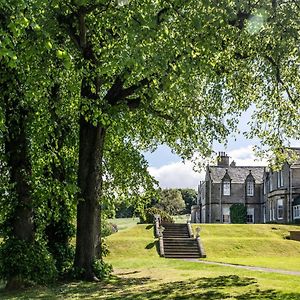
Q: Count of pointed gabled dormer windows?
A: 2